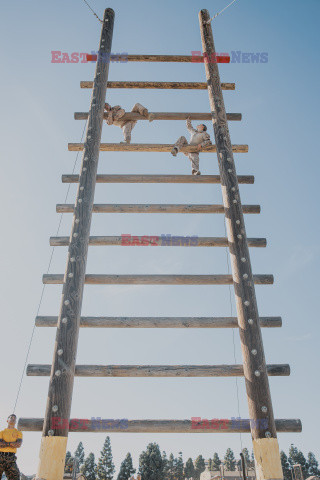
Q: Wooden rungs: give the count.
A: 11